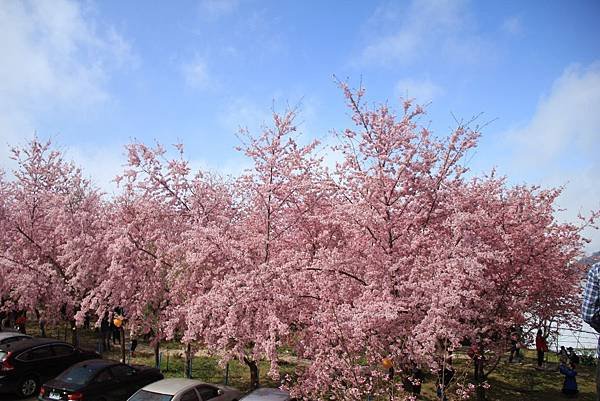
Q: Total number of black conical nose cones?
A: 0